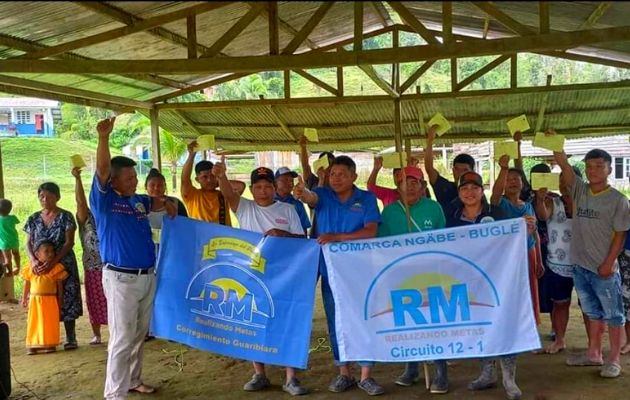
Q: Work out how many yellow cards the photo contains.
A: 10